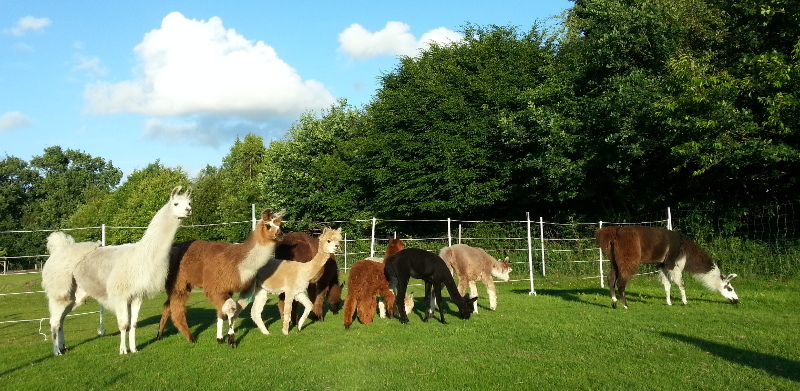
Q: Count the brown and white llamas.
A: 2